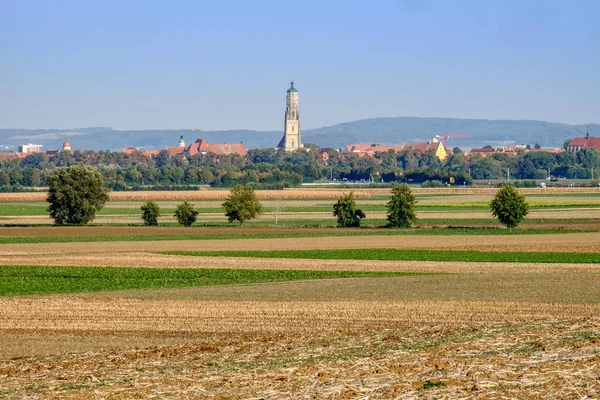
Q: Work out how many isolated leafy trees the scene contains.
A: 7